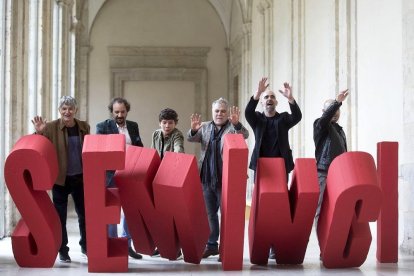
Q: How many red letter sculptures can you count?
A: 7